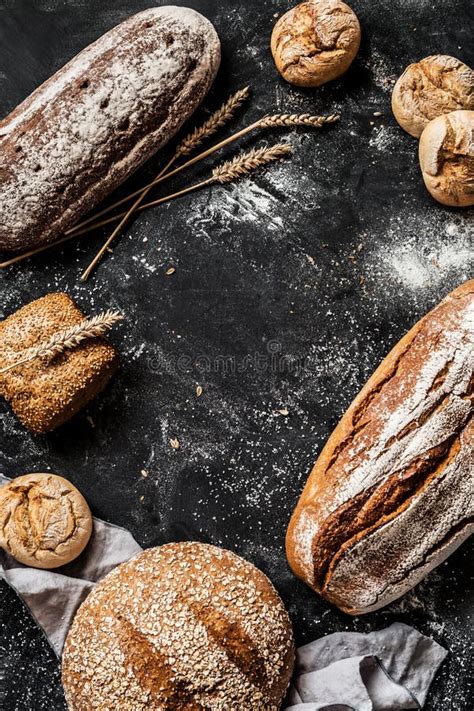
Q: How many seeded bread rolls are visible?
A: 1